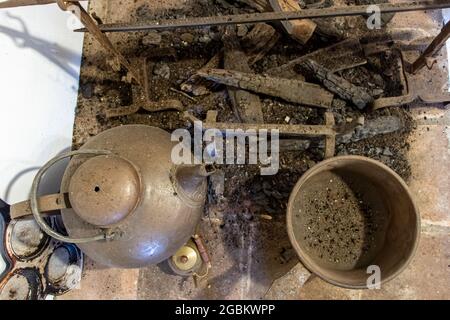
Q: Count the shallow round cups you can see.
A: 3